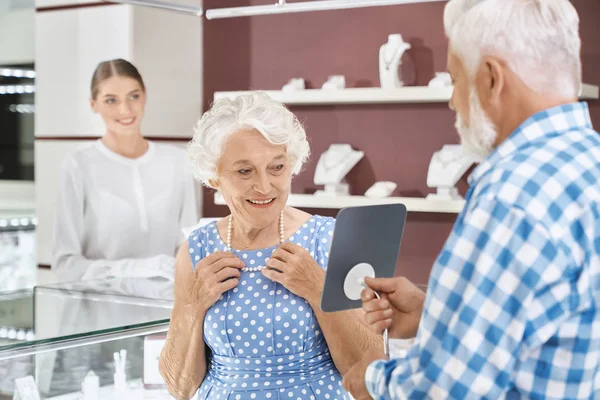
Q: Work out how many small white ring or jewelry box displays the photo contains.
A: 4